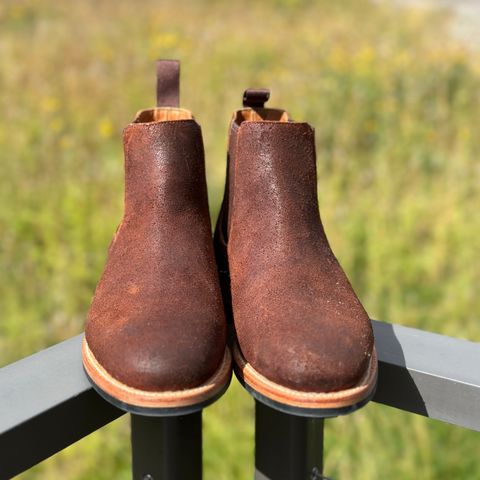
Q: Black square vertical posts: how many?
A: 2